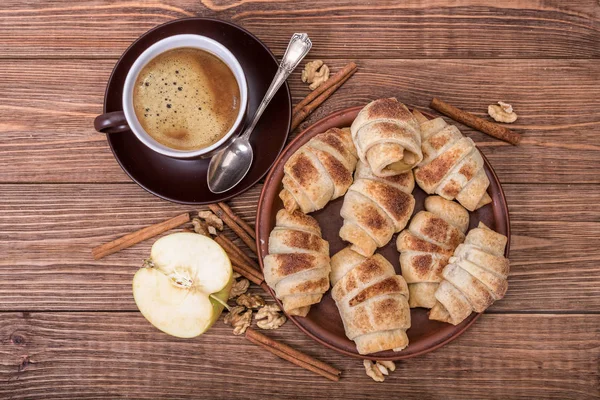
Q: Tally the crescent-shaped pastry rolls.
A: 8